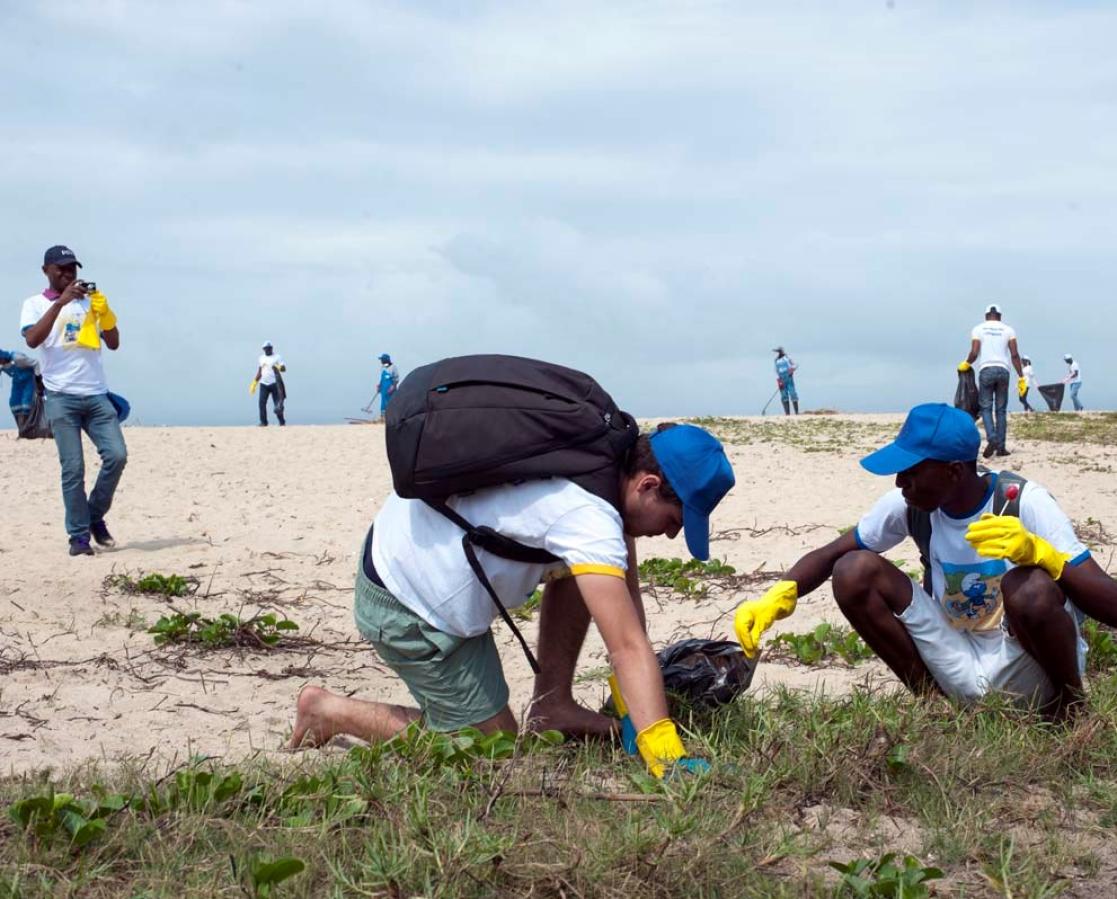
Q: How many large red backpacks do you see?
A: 0